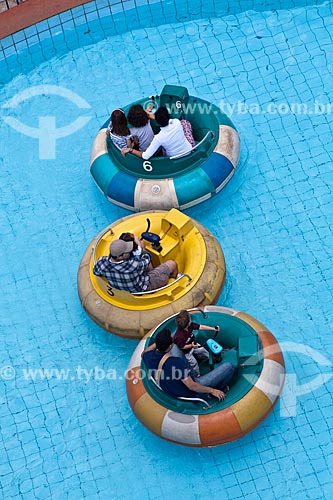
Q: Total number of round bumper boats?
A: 3